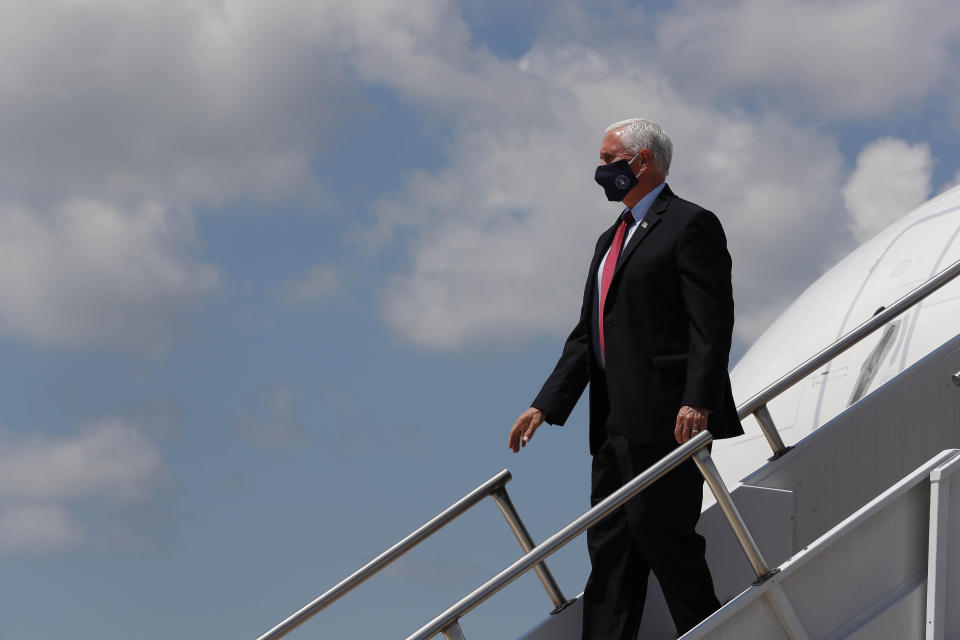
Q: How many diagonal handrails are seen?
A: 3